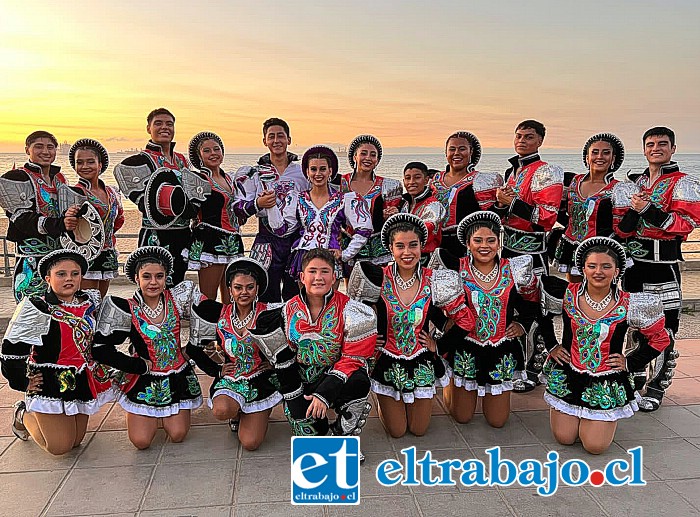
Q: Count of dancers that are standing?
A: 12